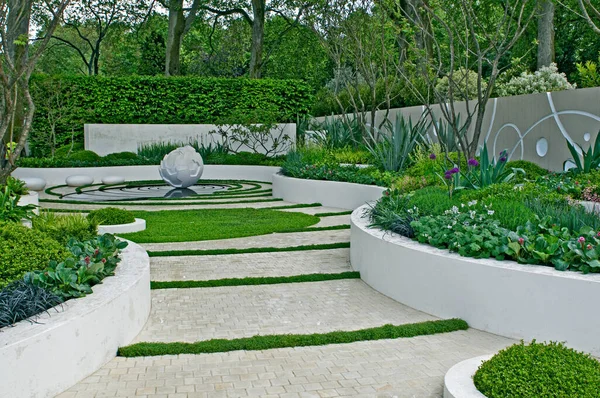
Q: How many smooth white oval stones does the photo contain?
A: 3